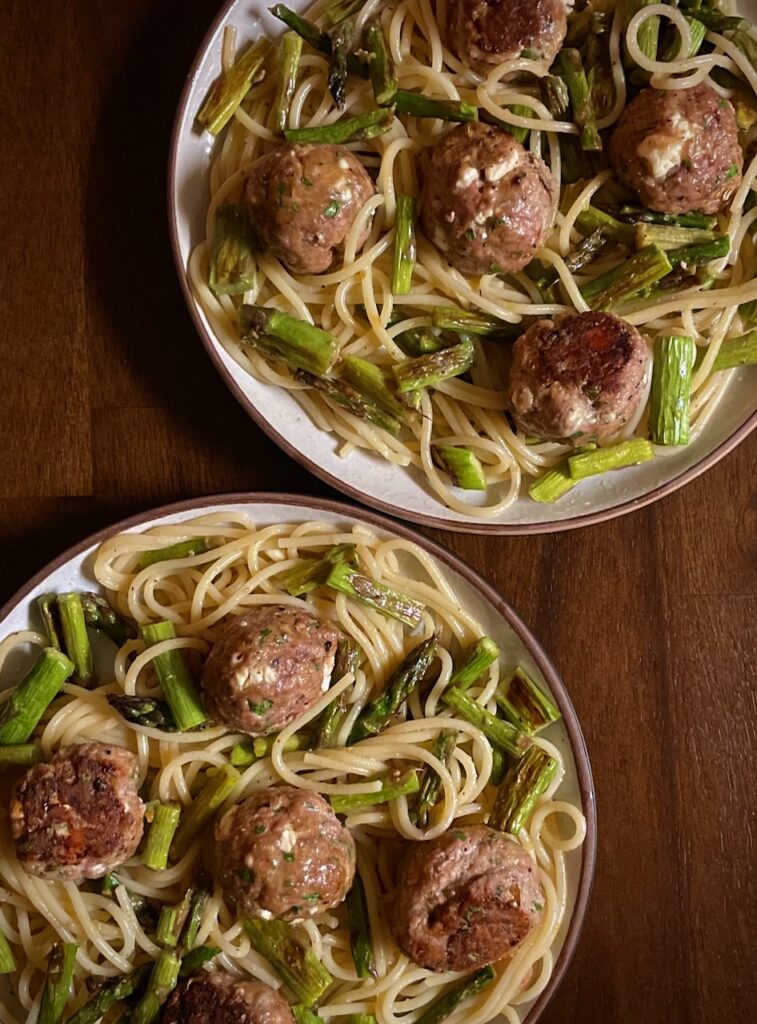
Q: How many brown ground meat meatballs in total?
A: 10